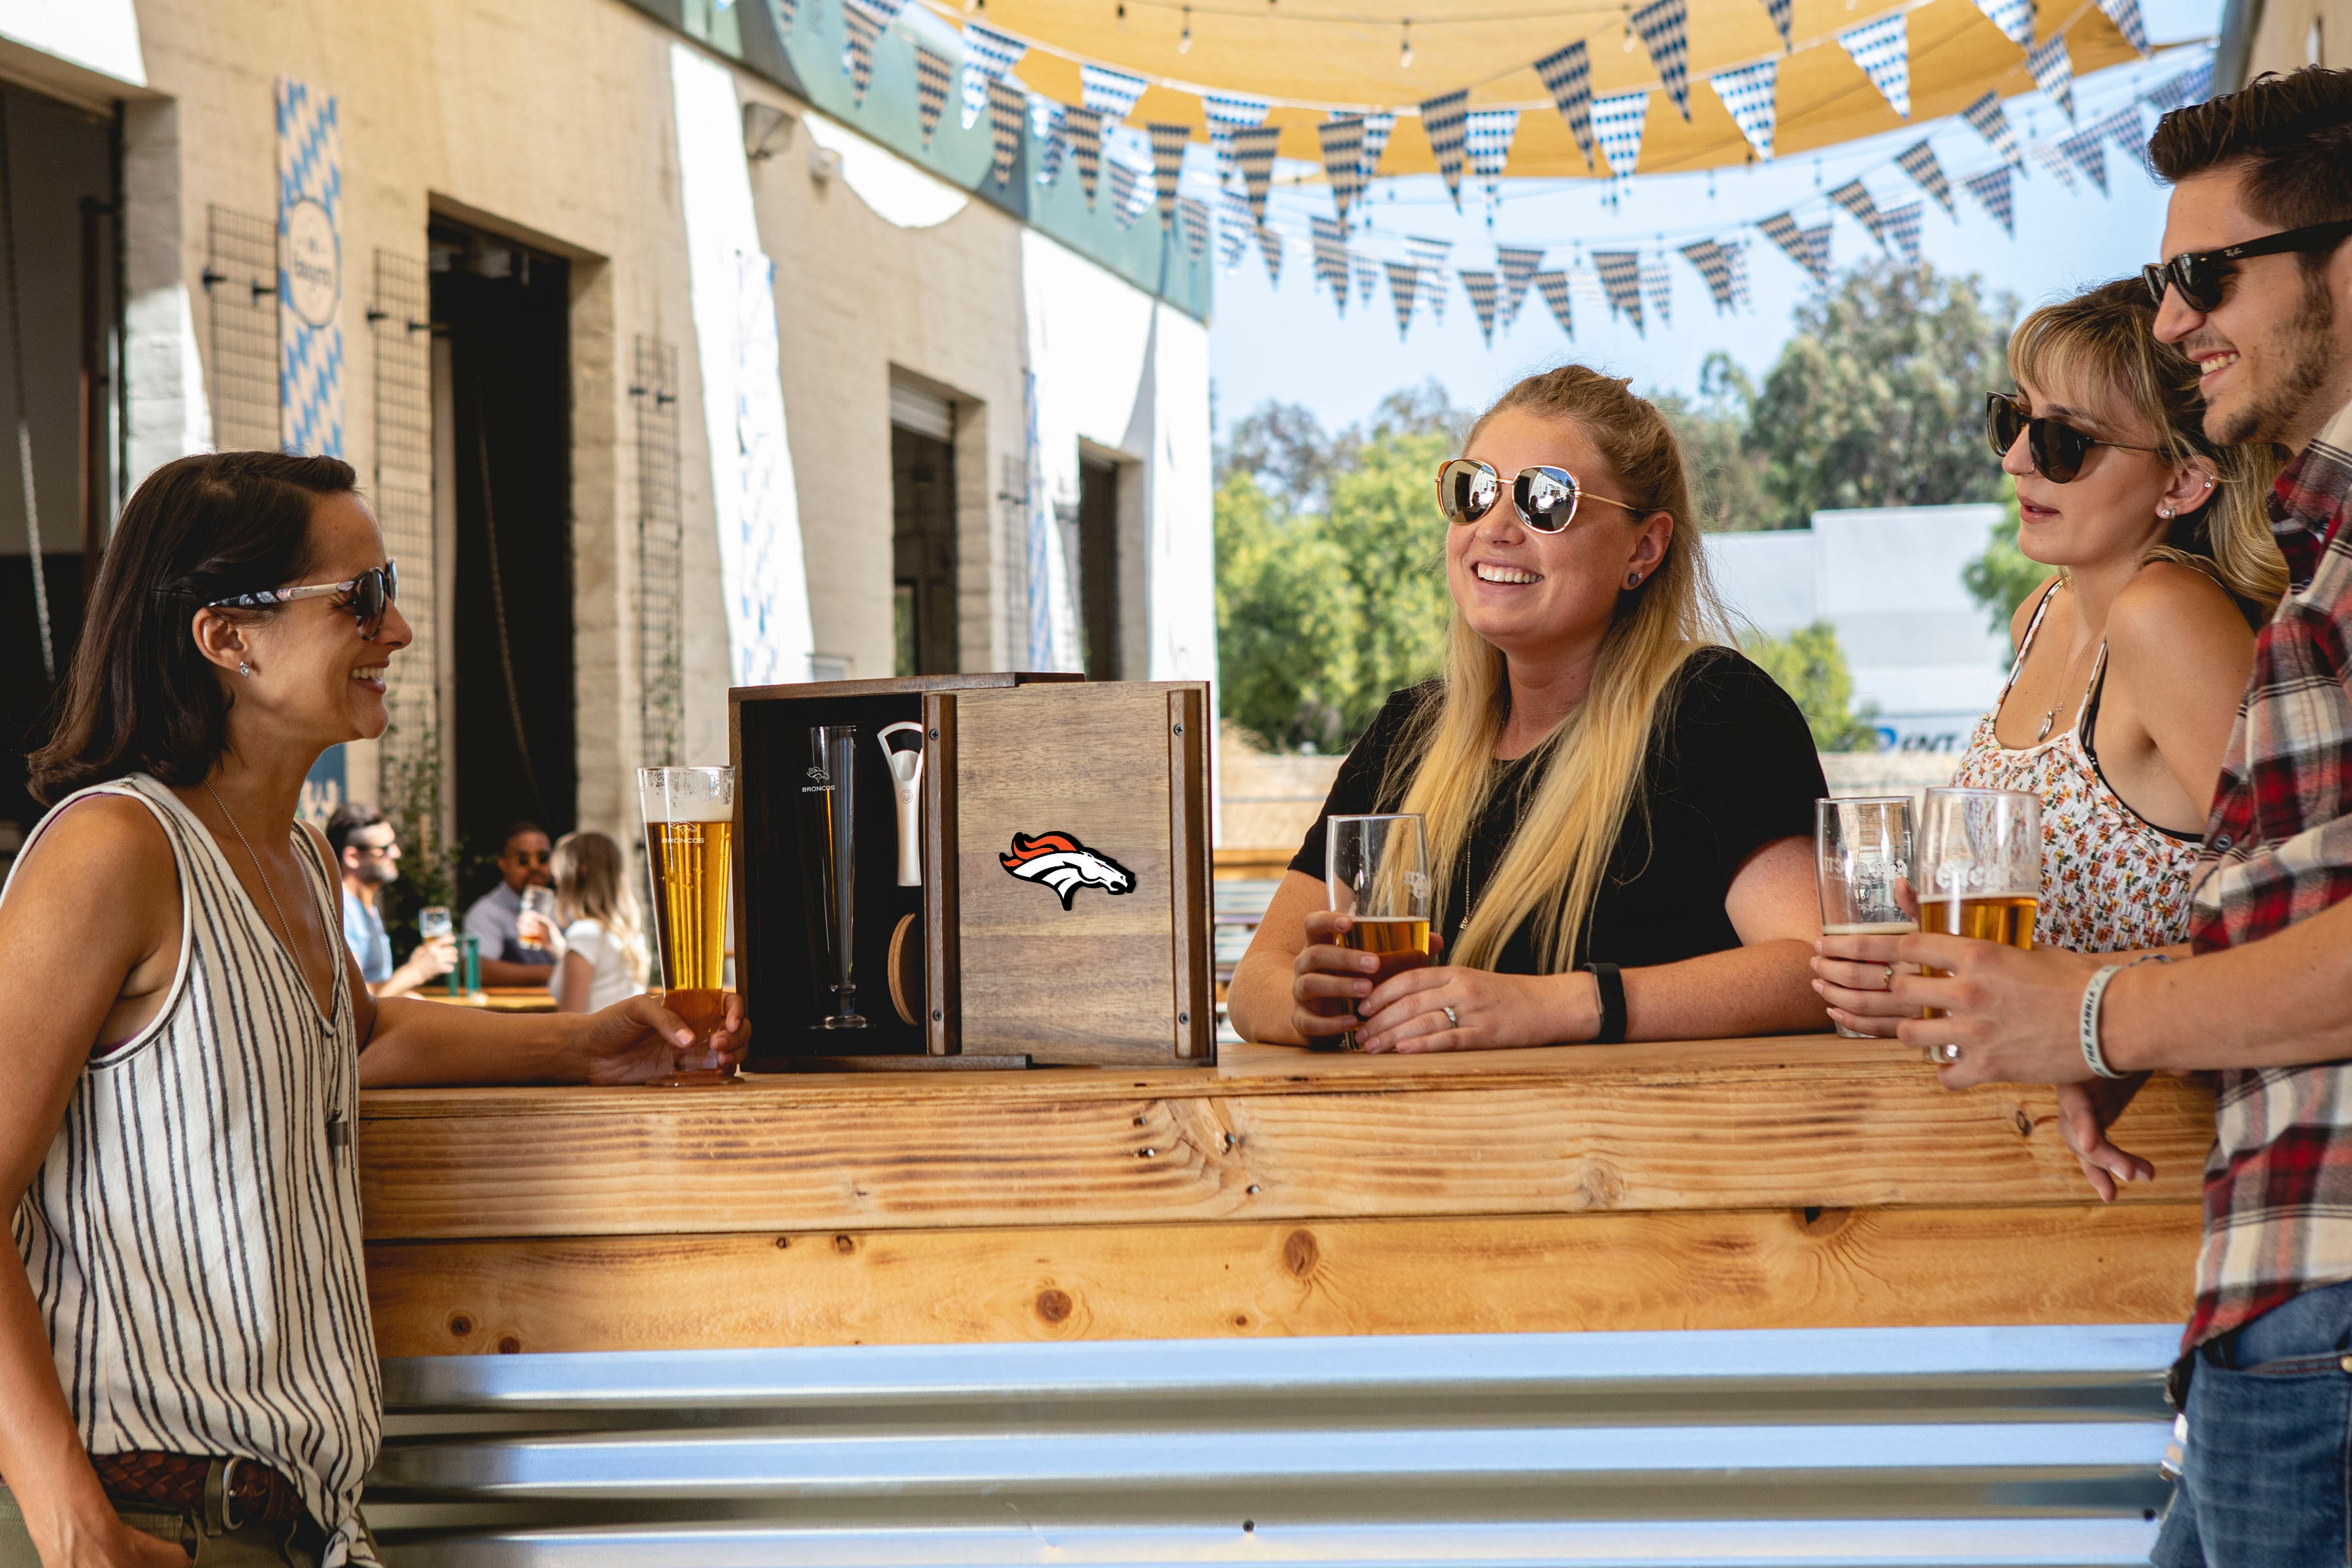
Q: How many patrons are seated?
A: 3